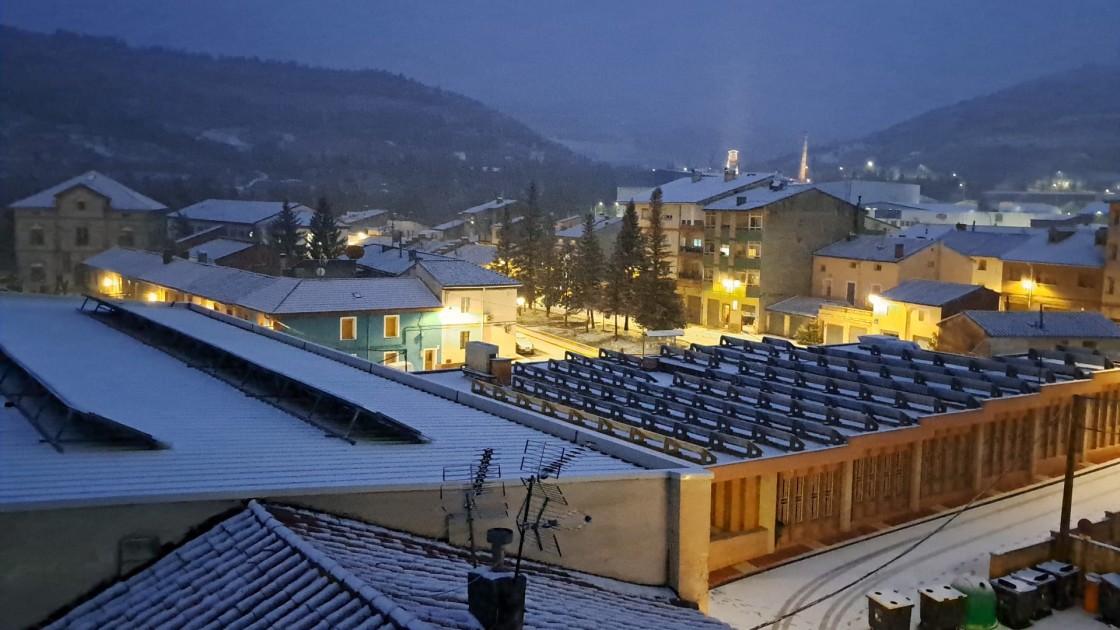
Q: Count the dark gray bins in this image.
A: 6